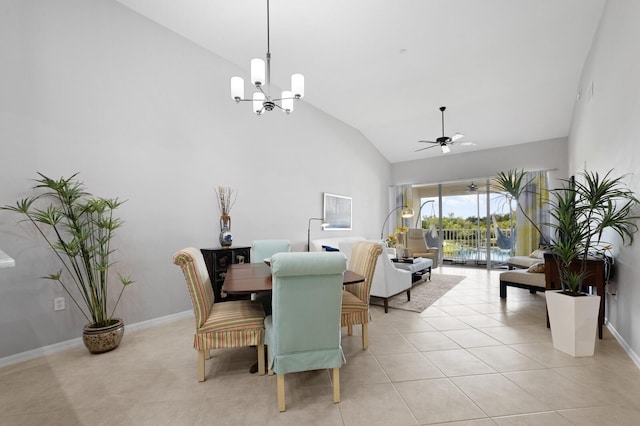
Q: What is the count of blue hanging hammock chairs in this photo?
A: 2